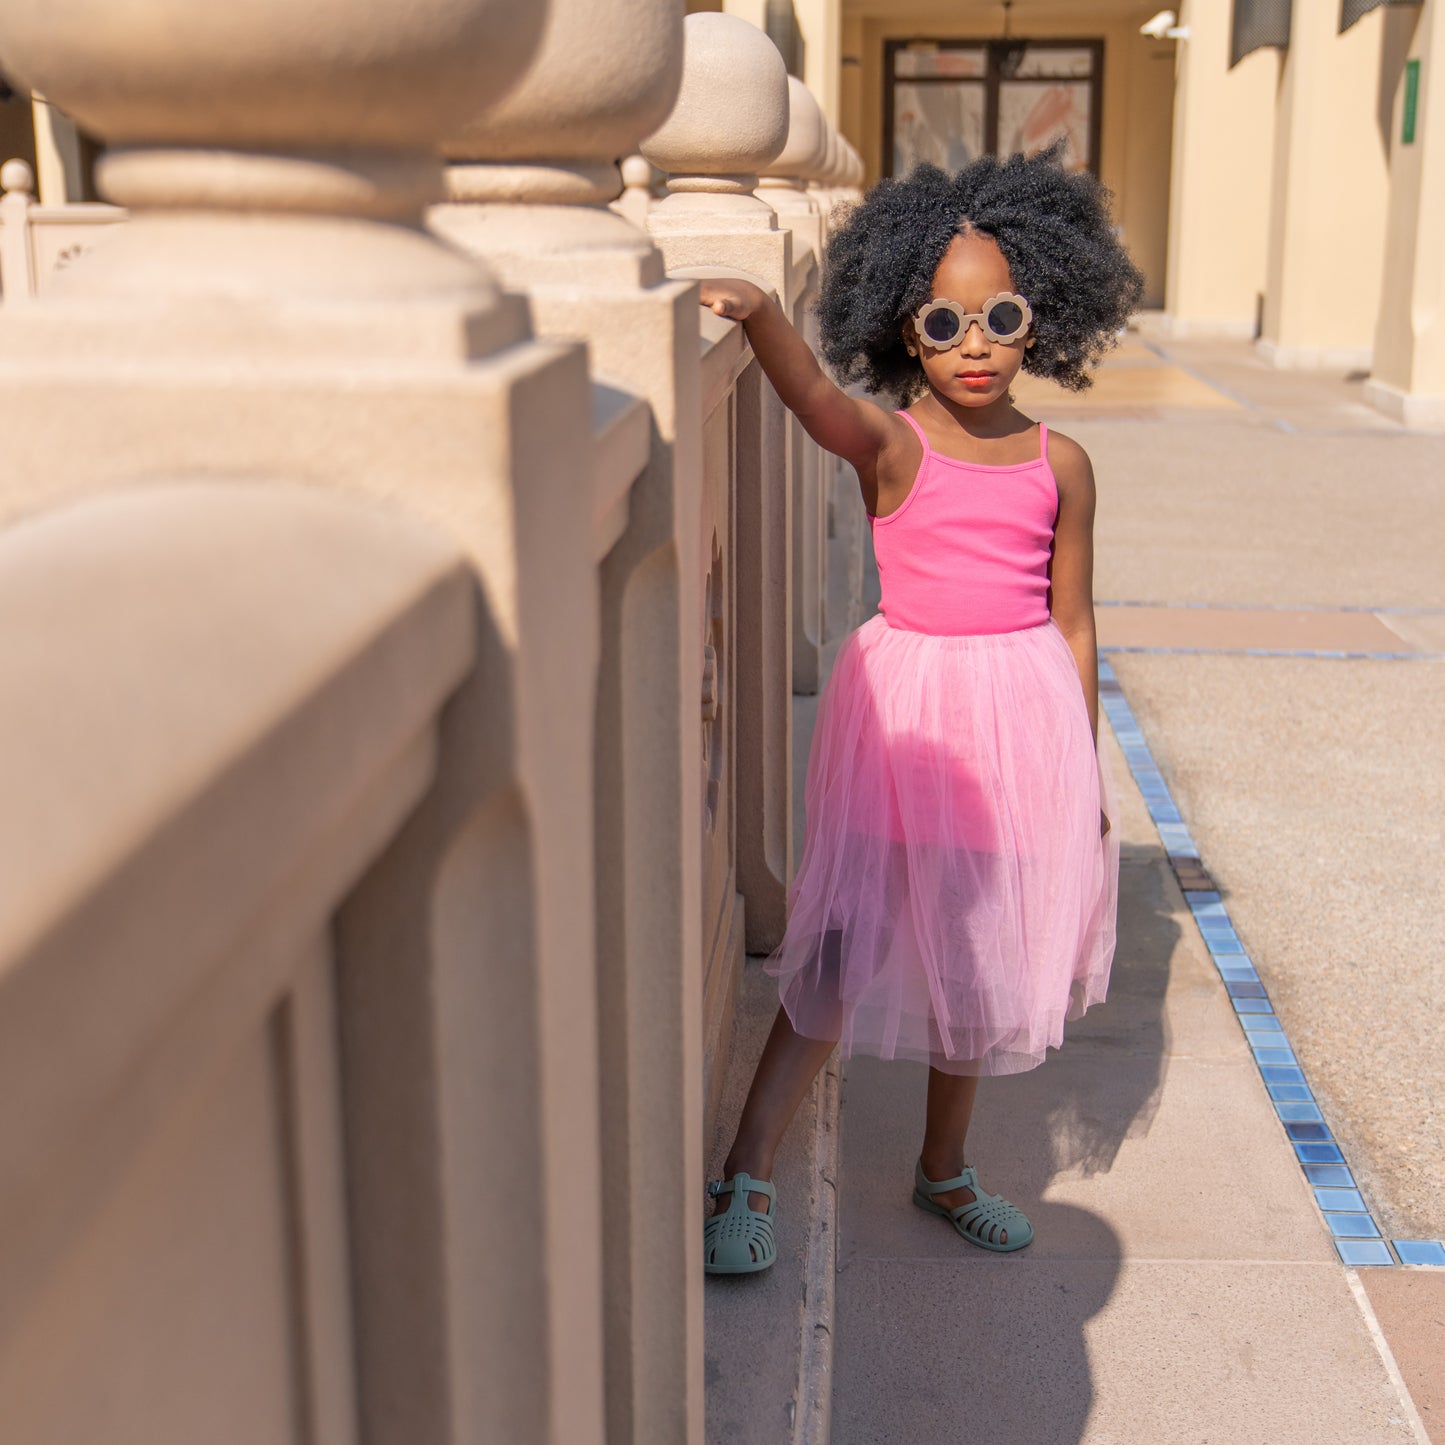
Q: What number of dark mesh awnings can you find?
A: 2